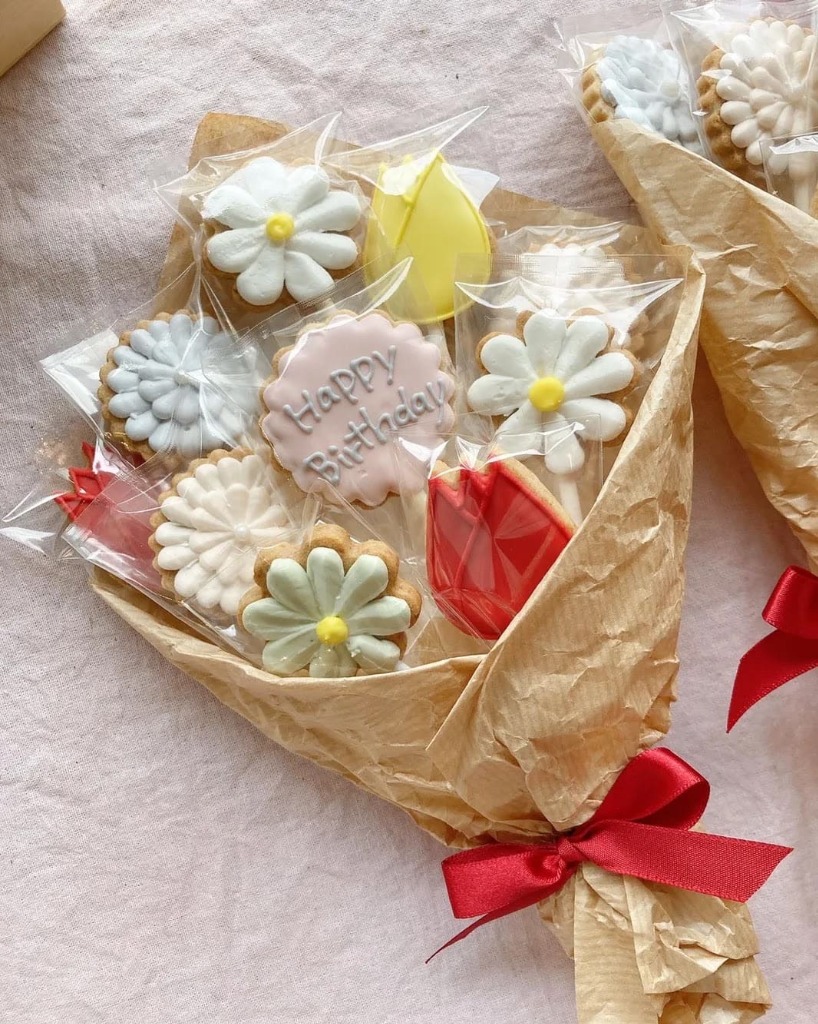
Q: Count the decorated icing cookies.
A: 12